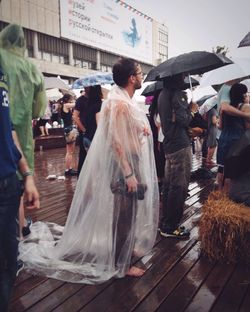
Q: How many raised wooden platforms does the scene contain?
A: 1